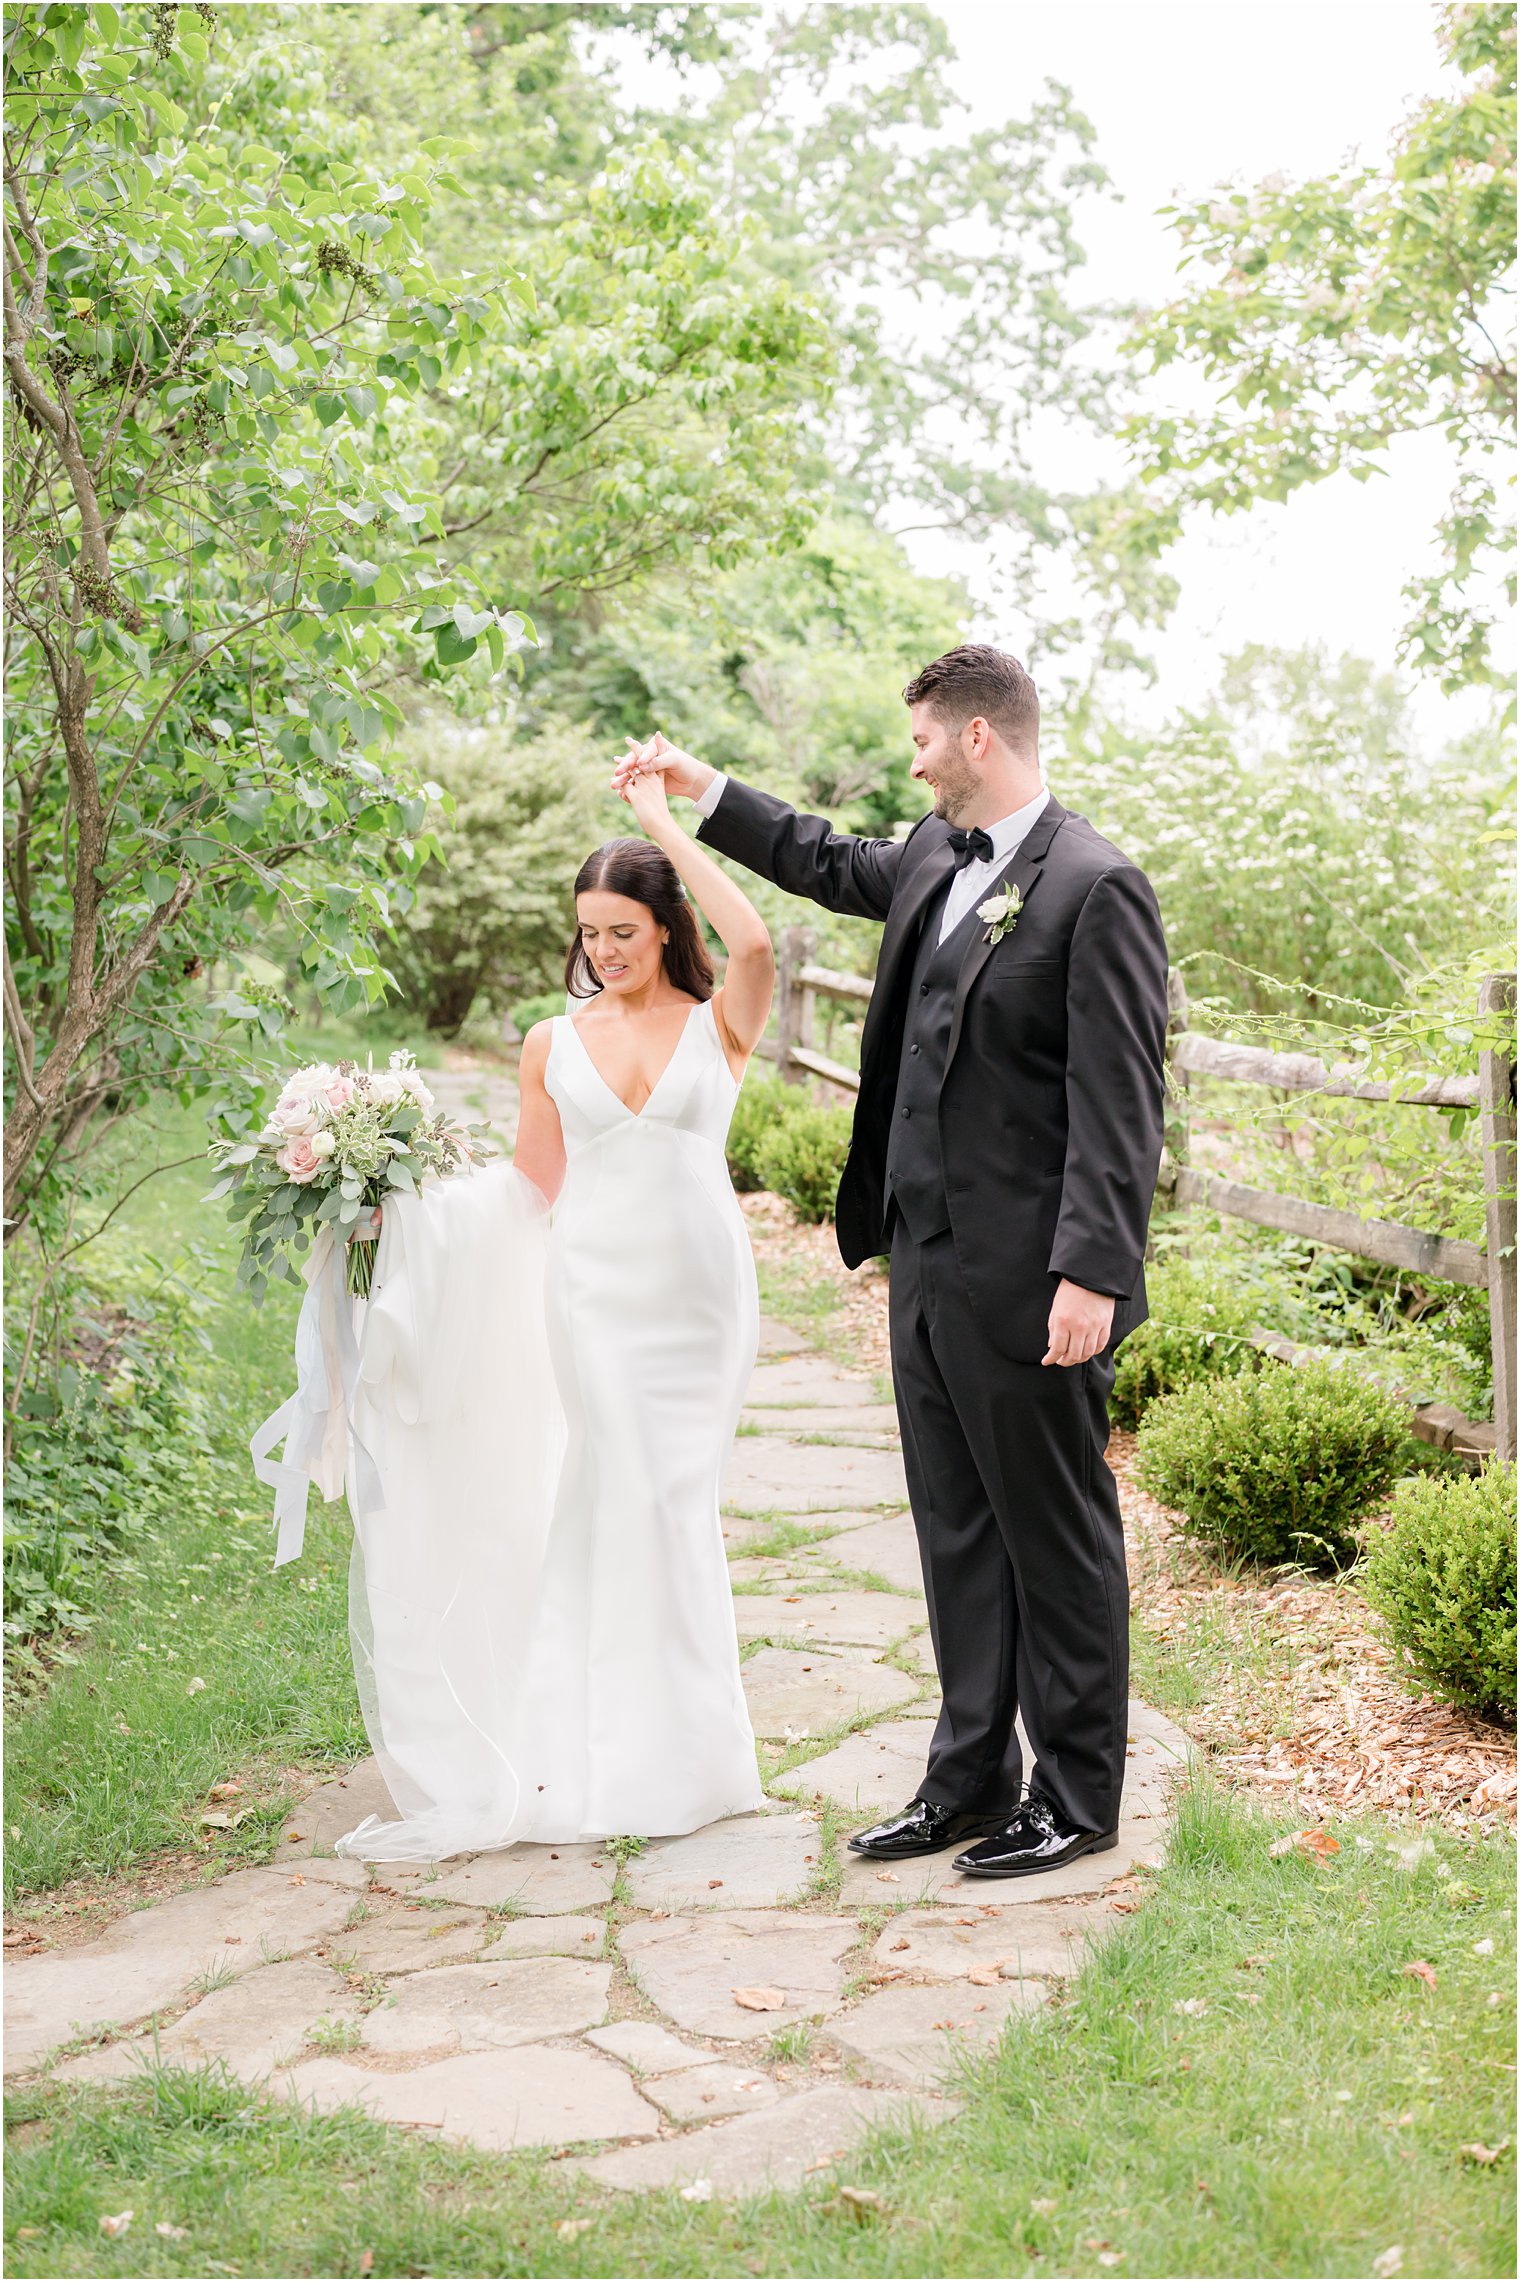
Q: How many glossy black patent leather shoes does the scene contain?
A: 2